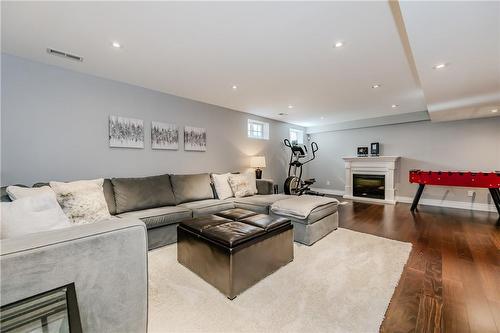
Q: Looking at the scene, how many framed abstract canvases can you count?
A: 3